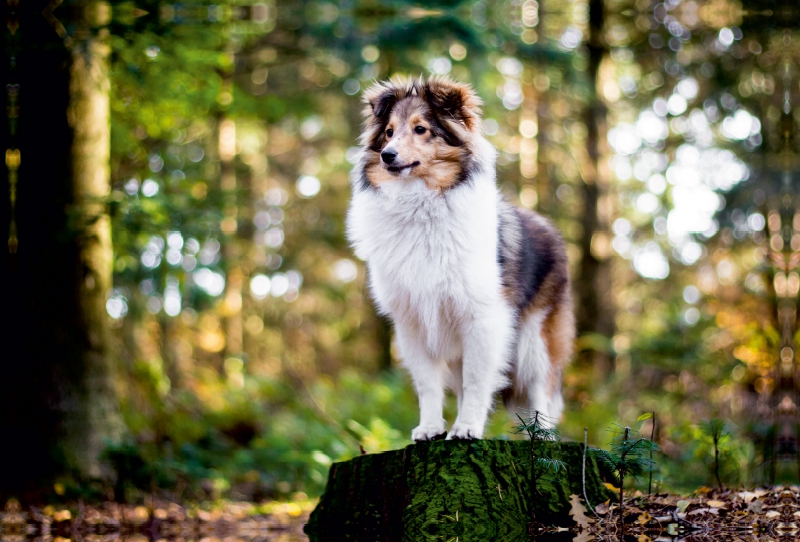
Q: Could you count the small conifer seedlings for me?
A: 3